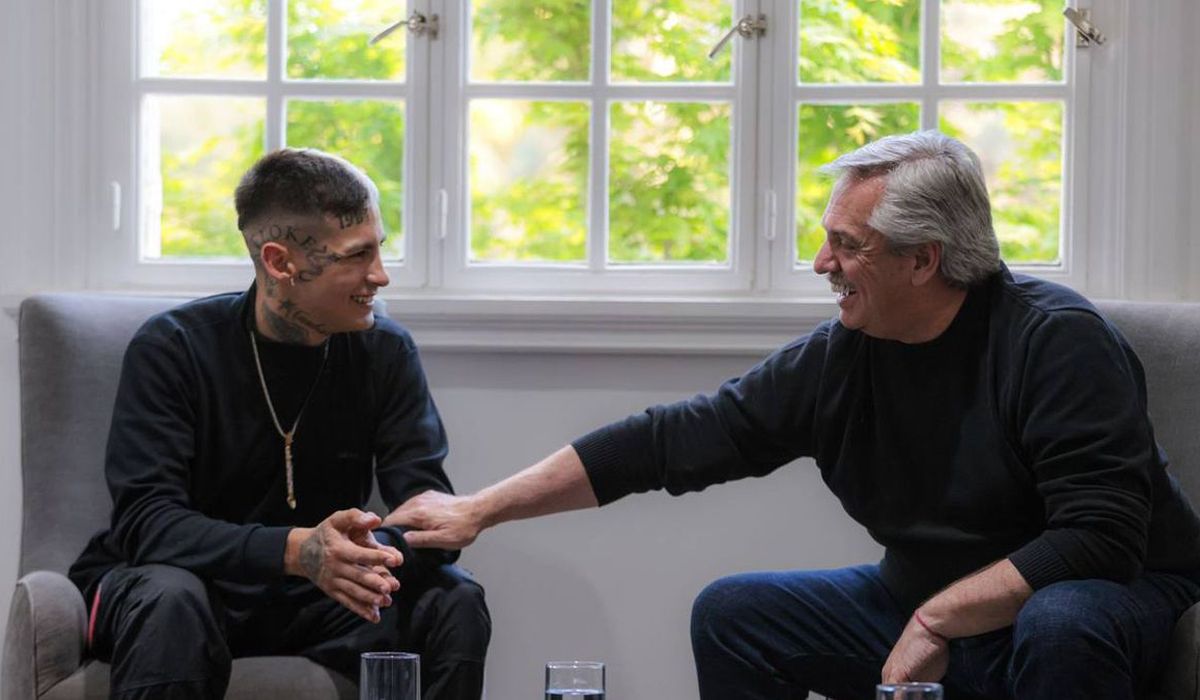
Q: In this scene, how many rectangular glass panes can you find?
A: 12